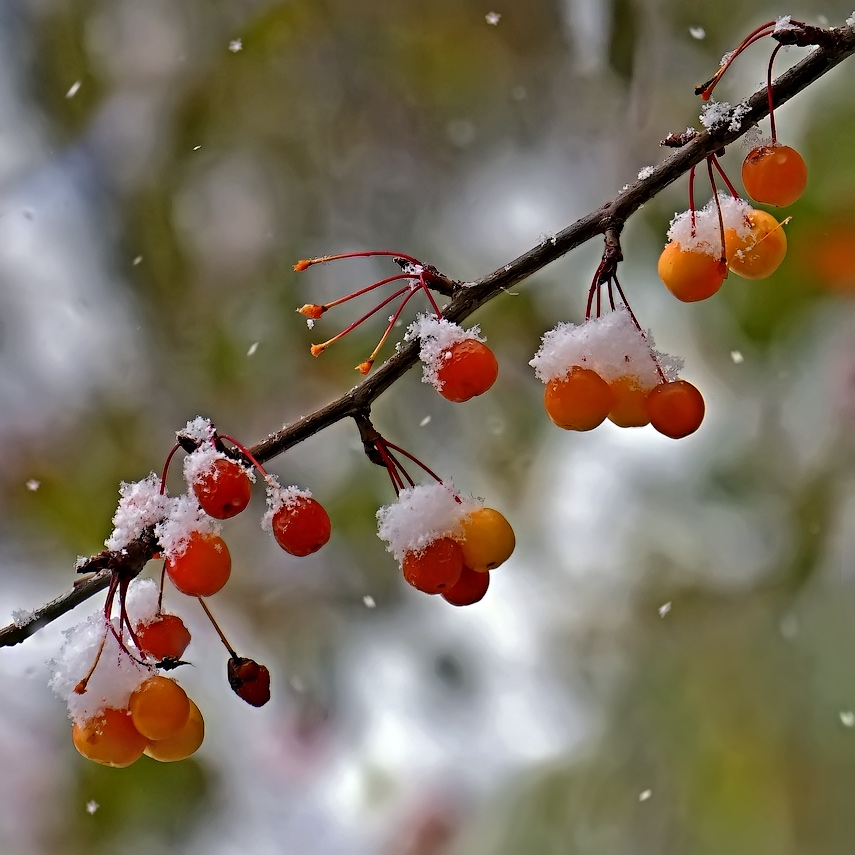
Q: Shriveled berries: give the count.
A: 1